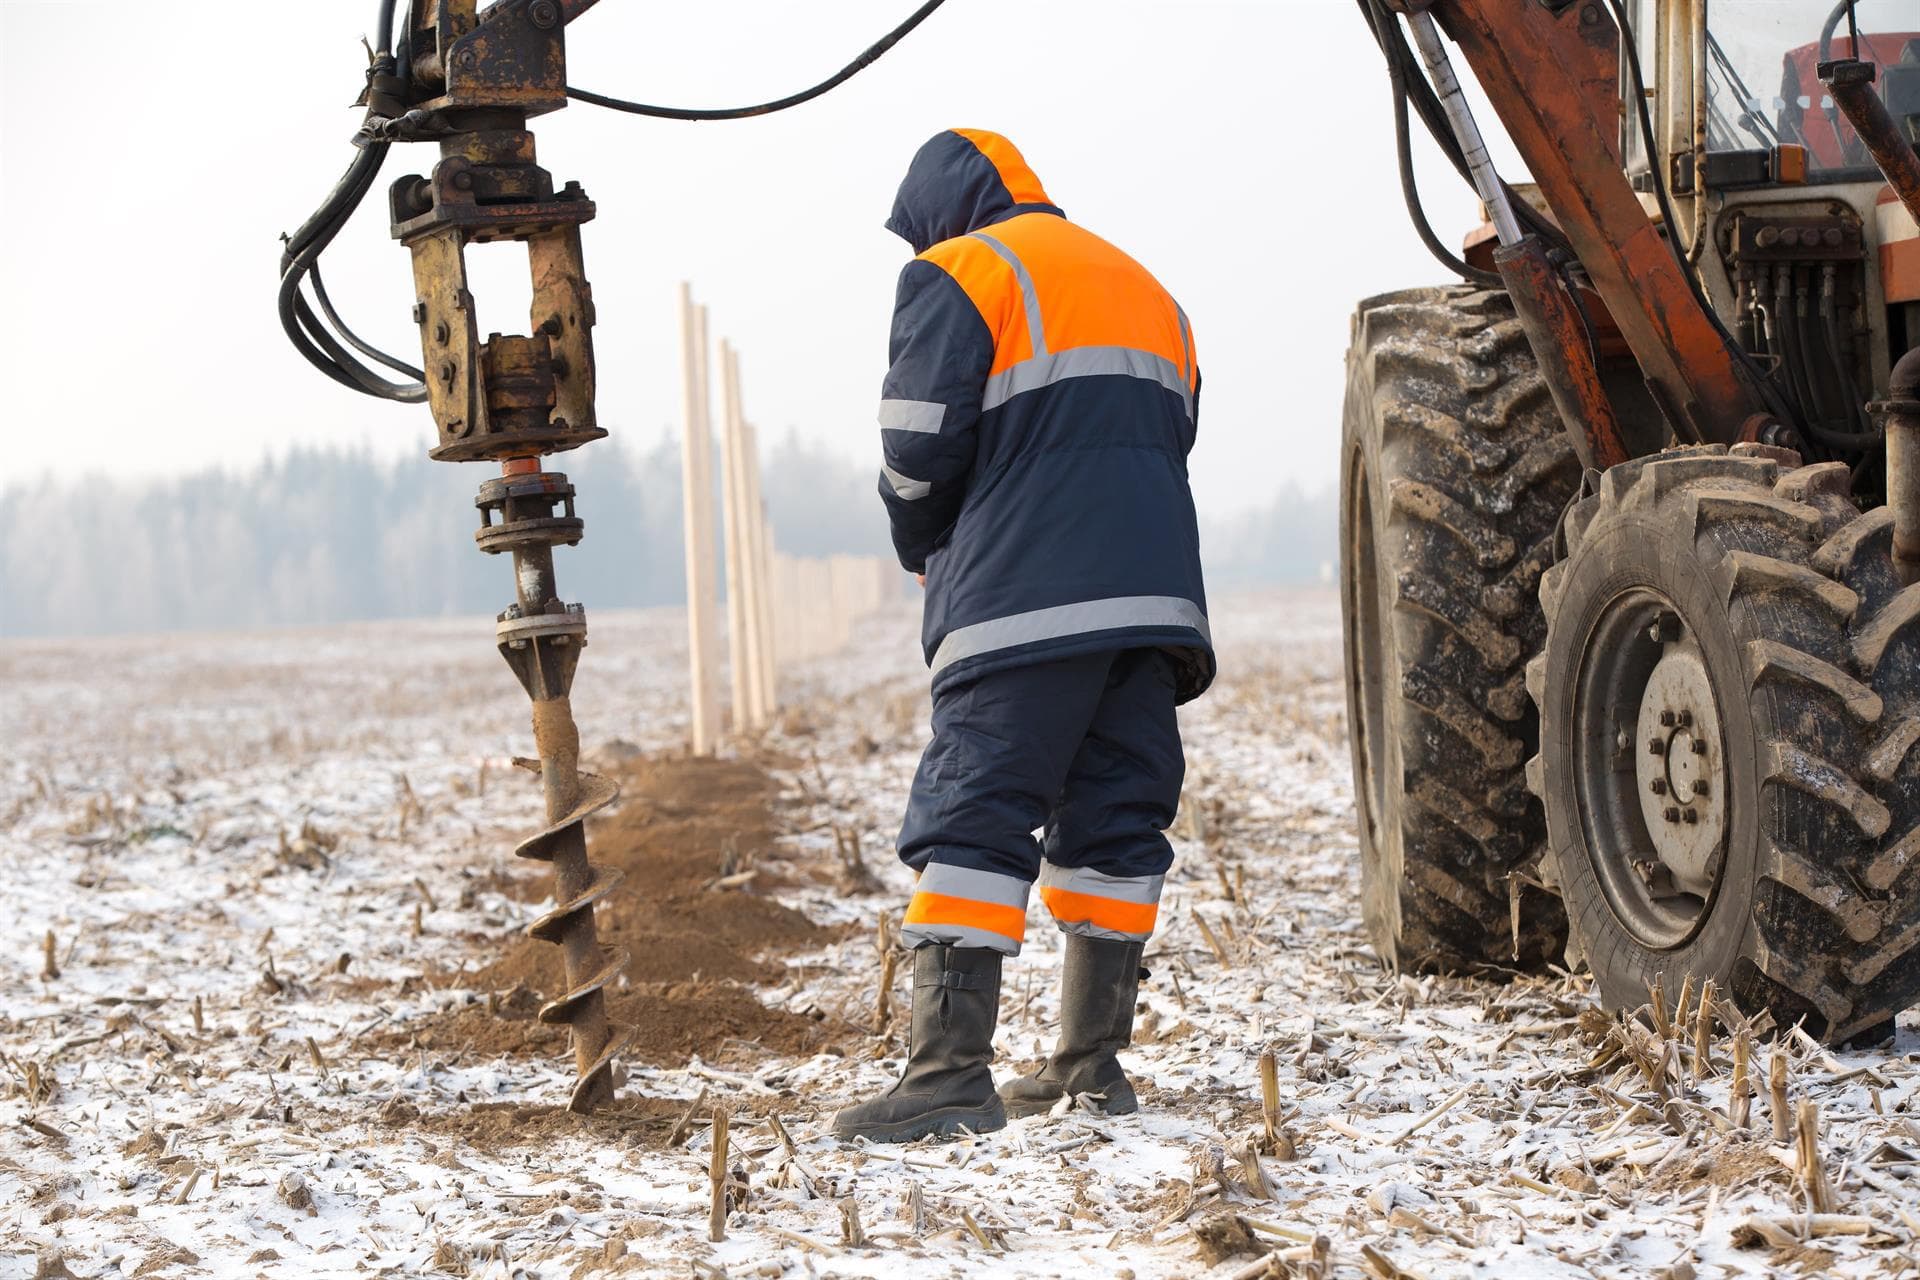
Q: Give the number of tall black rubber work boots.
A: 2